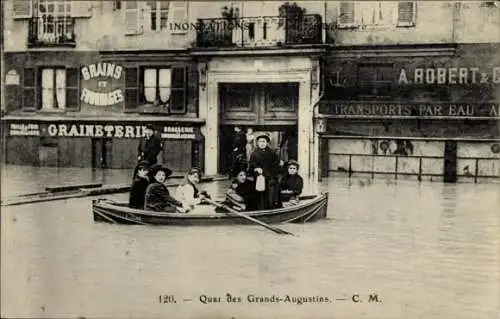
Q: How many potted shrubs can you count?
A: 2